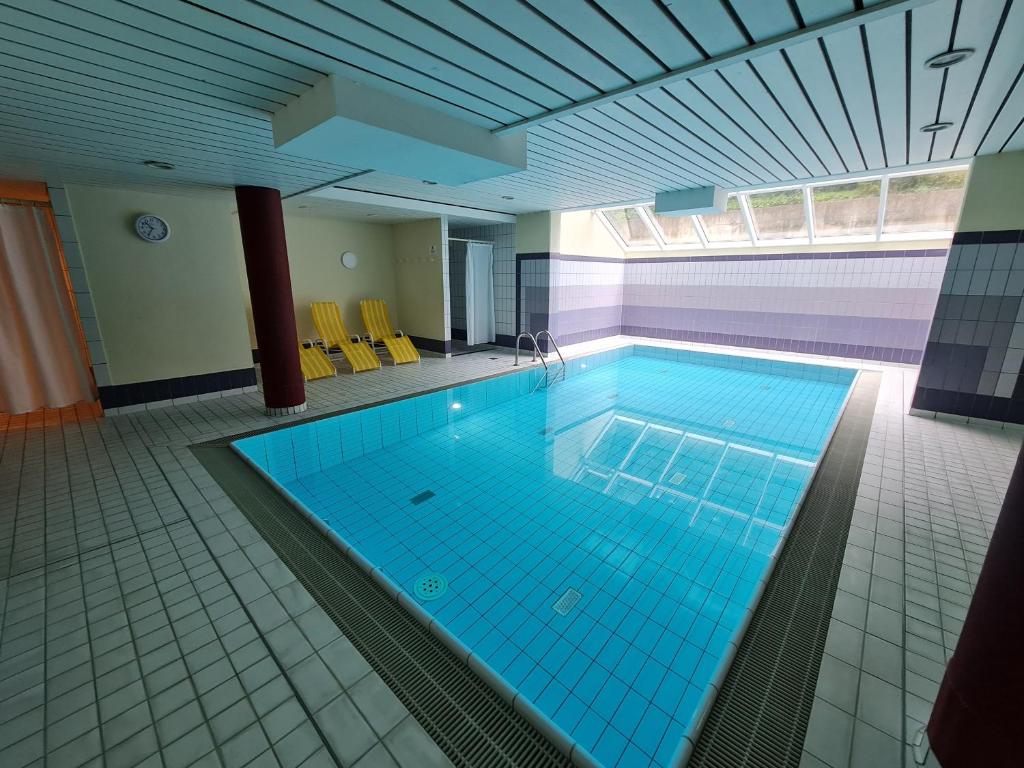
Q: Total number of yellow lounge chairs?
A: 3